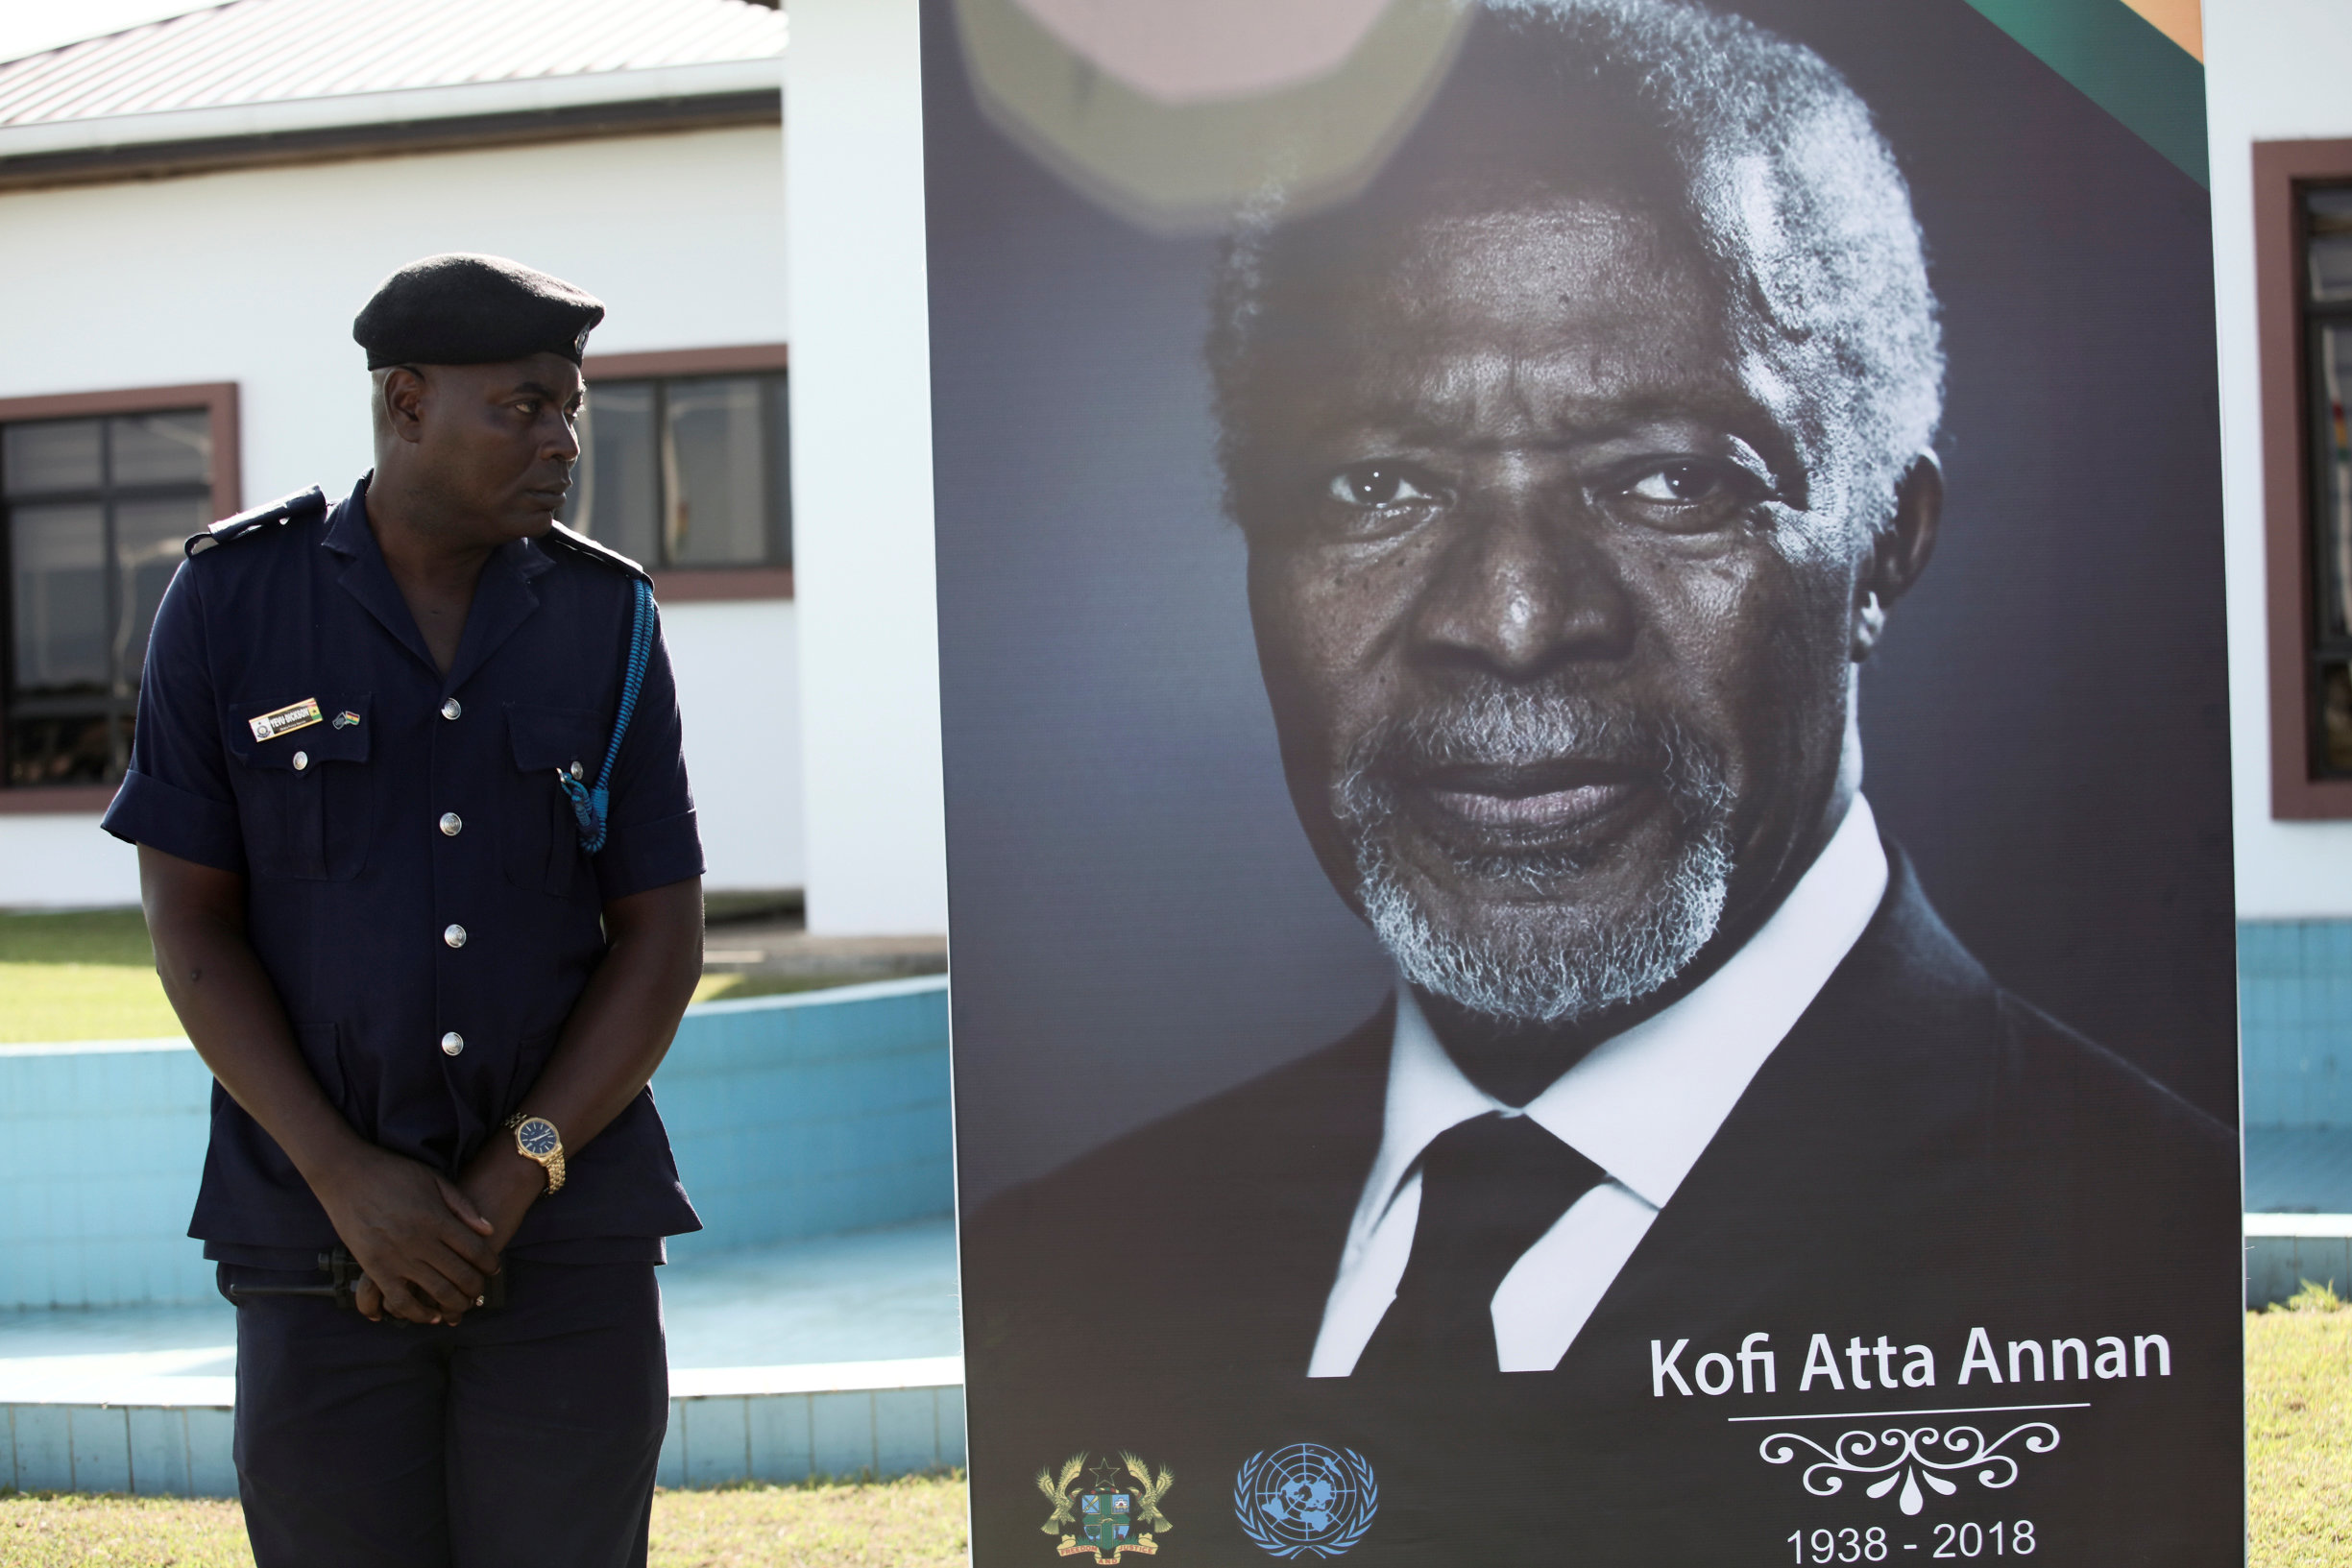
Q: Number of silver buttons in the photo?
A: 6